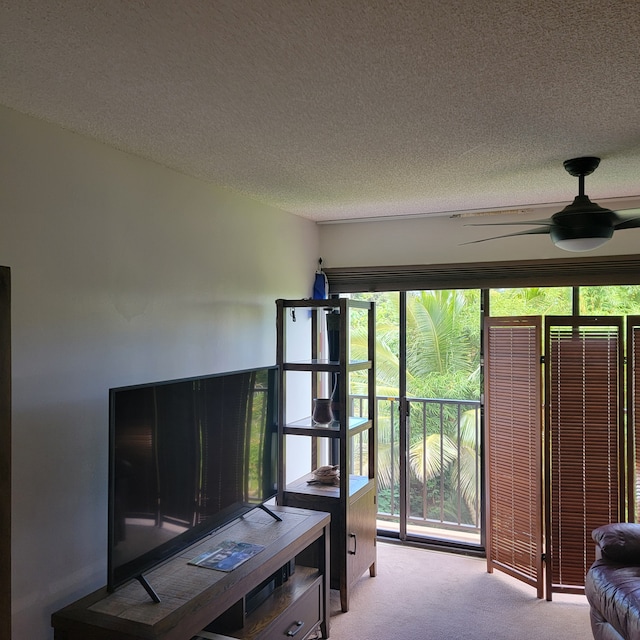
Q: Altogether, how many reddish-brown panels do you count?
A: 3